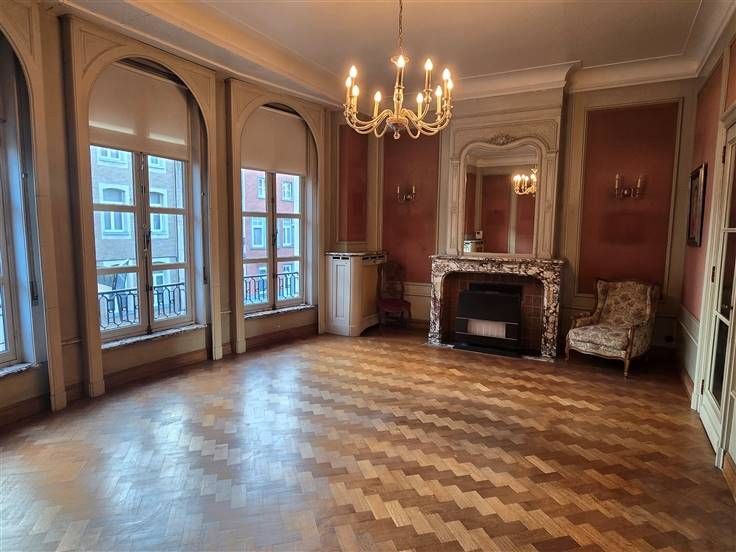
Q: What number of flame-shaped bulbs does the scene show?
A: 10